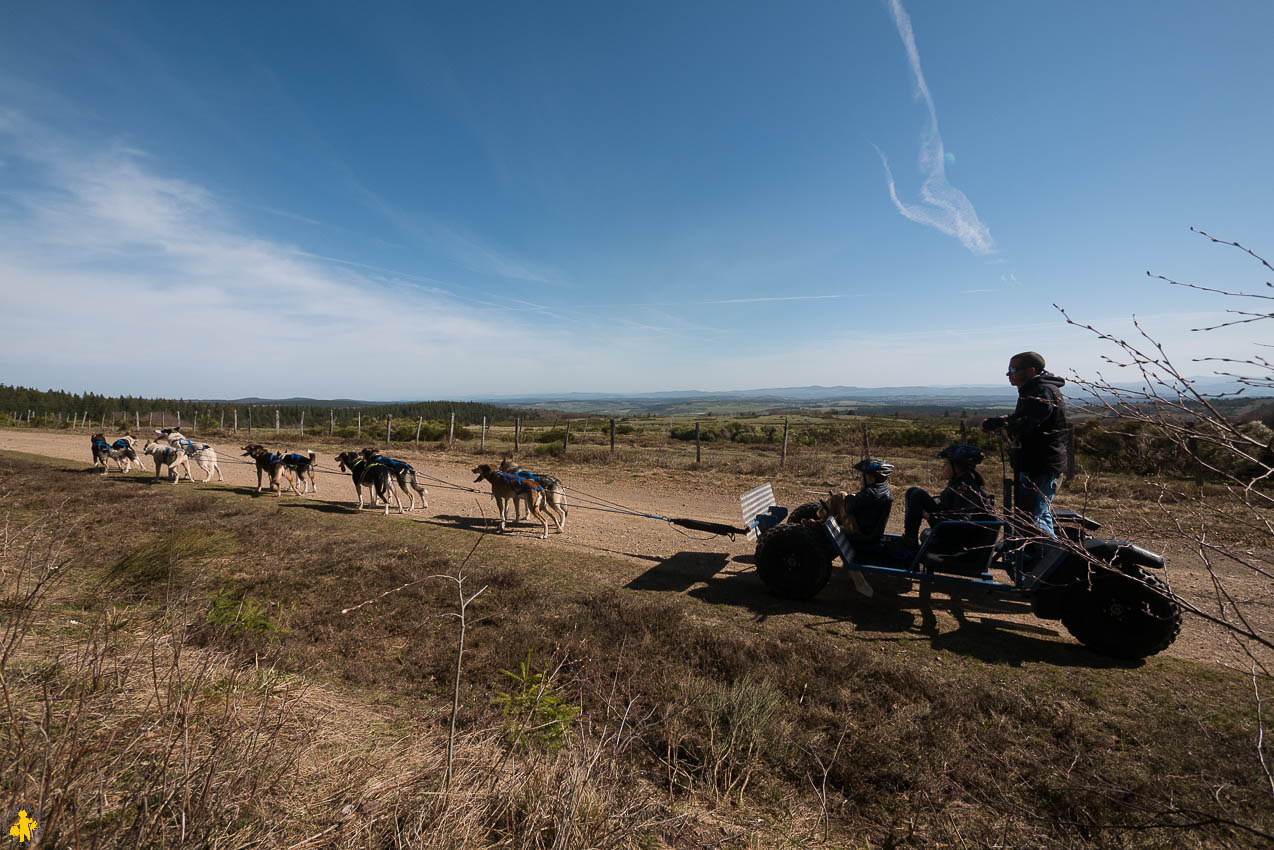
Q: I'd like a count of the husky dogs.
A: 10